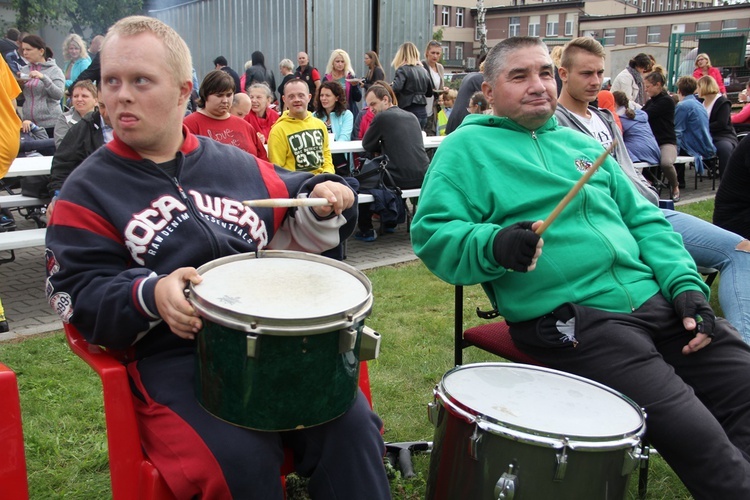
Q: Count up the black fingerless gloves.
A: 2